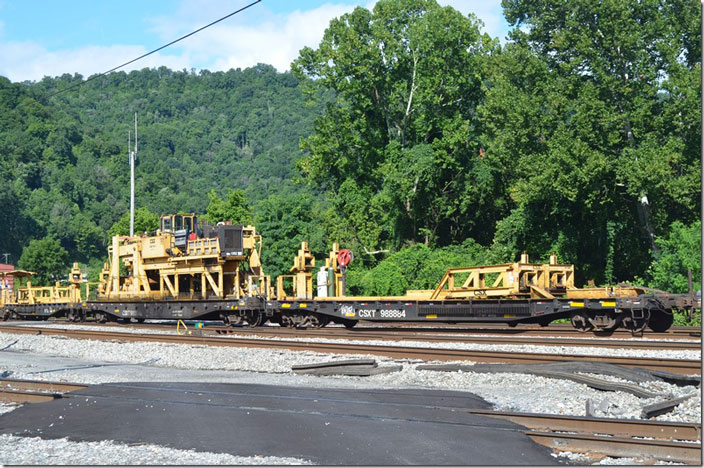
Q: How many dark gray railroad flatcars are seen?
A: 3